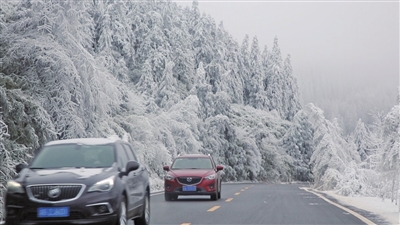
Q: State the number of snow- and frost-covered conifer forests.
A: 1